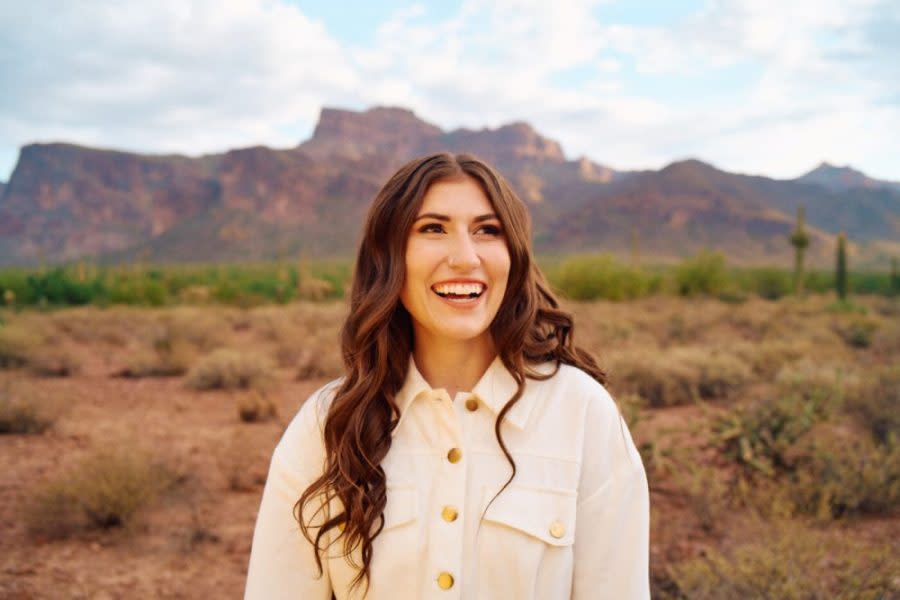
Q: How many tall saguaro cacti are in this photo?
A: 2